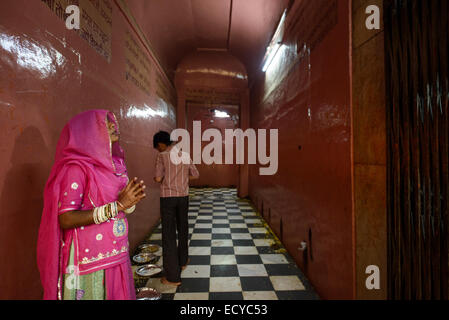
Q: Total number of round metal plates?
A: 4